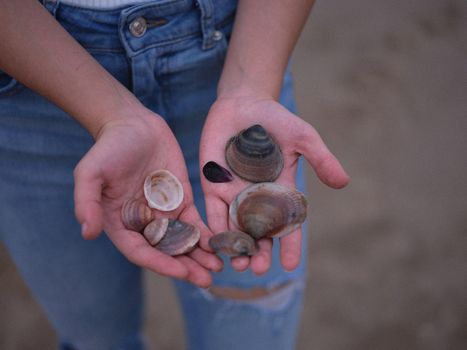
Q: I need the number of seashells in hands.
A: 8